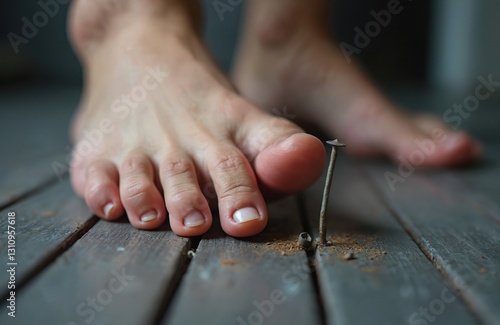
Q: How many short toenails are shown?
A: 4